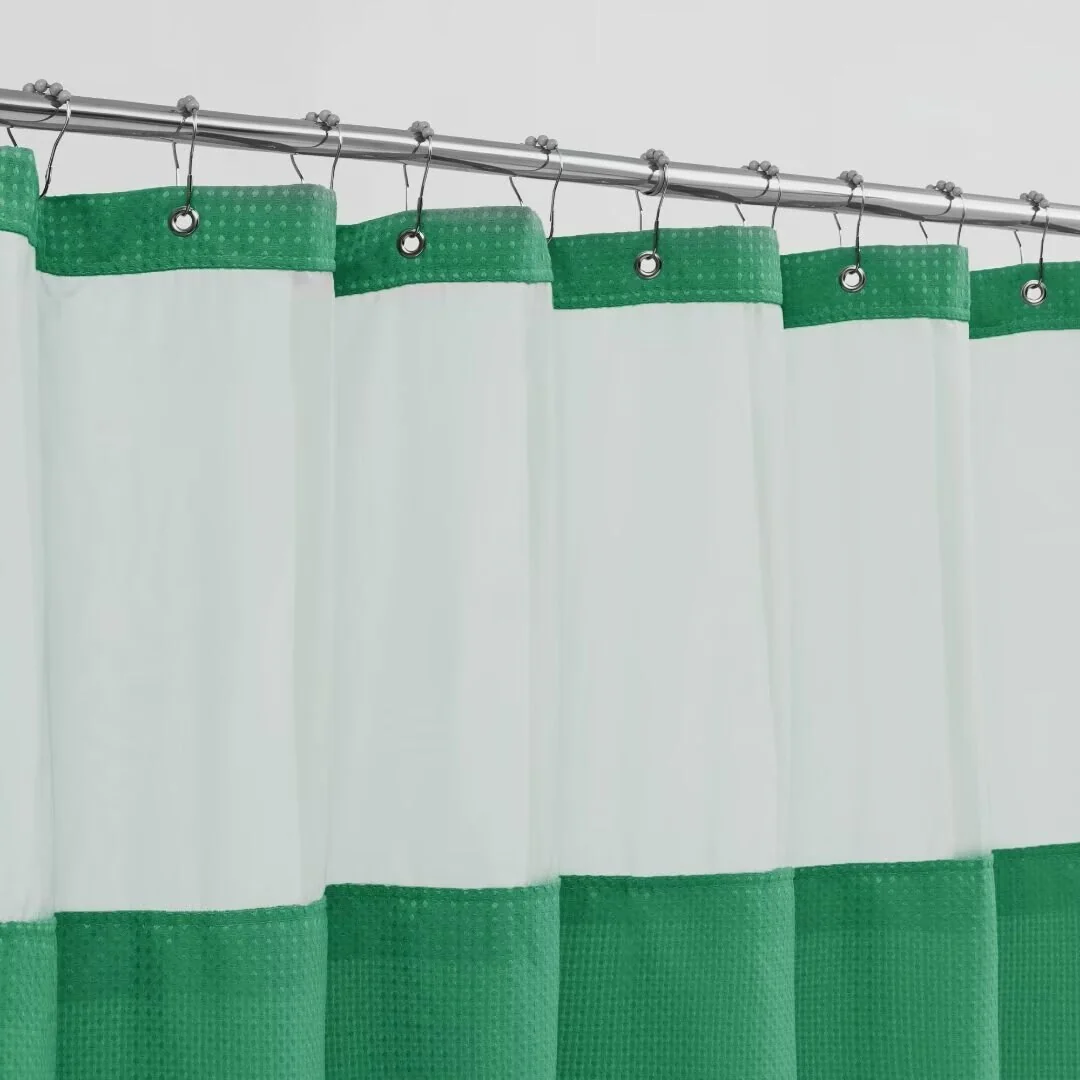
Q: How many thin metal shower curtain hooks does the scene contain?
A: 10